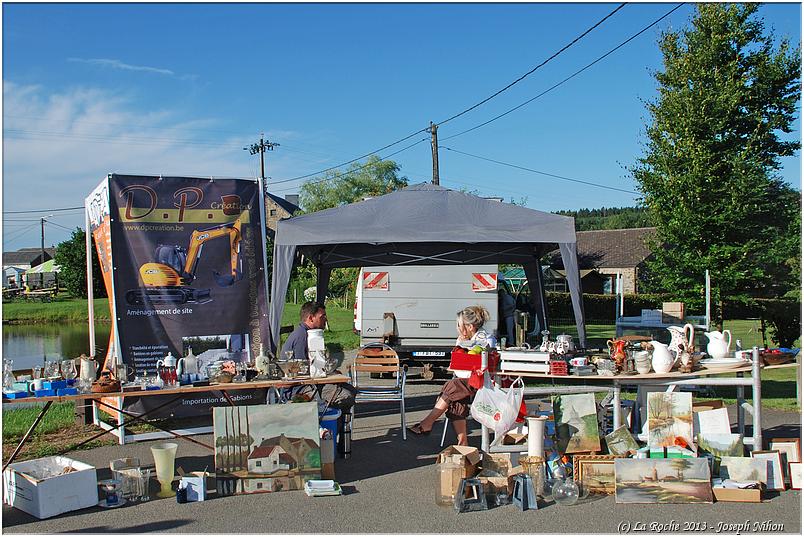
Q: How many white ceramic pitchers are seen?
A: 3